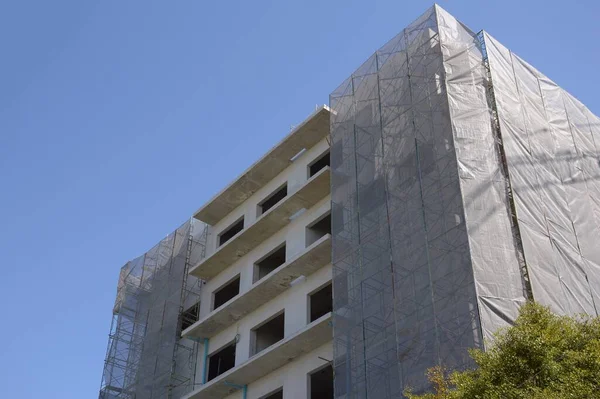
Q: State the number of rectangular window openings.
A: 11